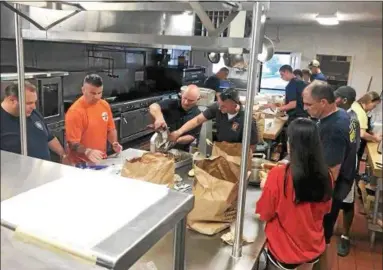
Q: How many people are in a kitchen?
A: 13